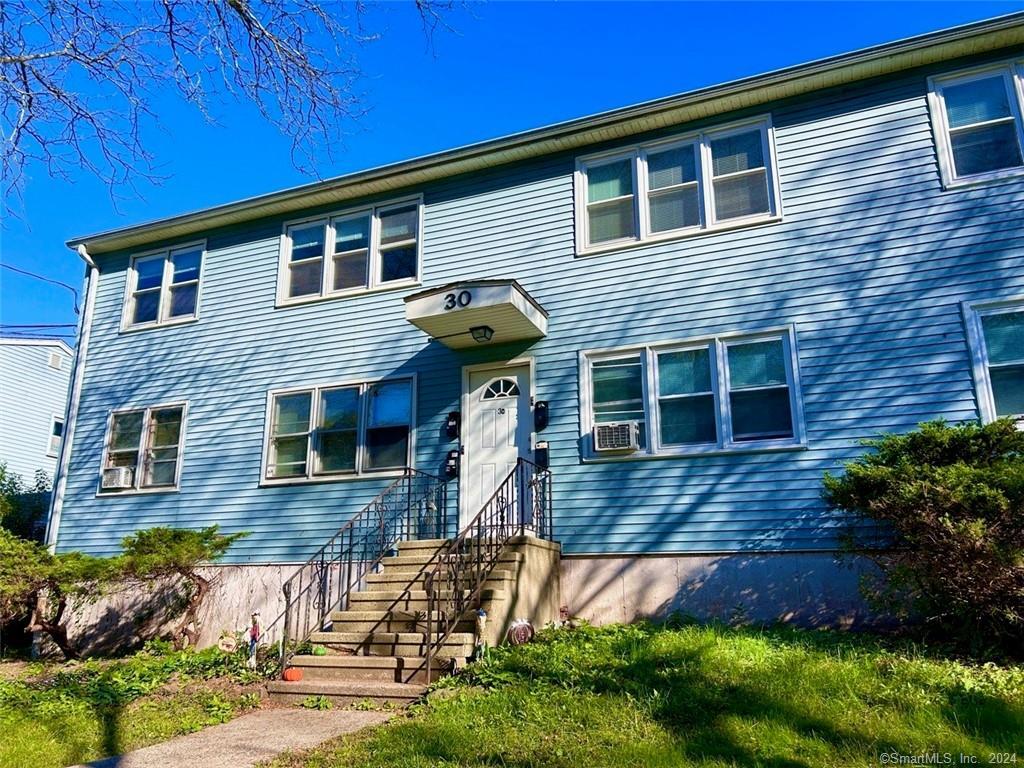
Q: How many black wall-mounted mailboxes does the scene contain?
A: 4